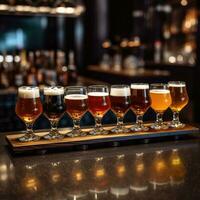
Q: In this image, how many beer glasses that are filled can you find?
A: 8